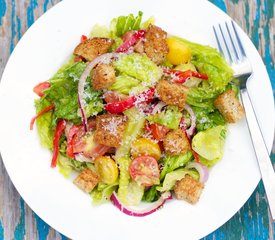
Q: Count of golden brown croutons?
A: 9